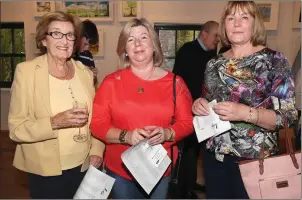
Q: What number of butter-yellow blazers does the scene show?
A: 1